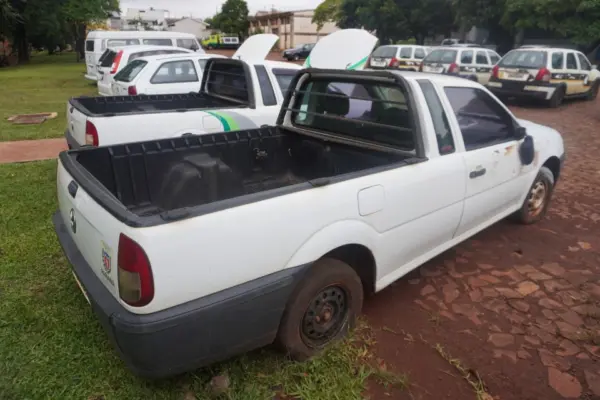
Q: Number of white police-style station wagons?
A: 3